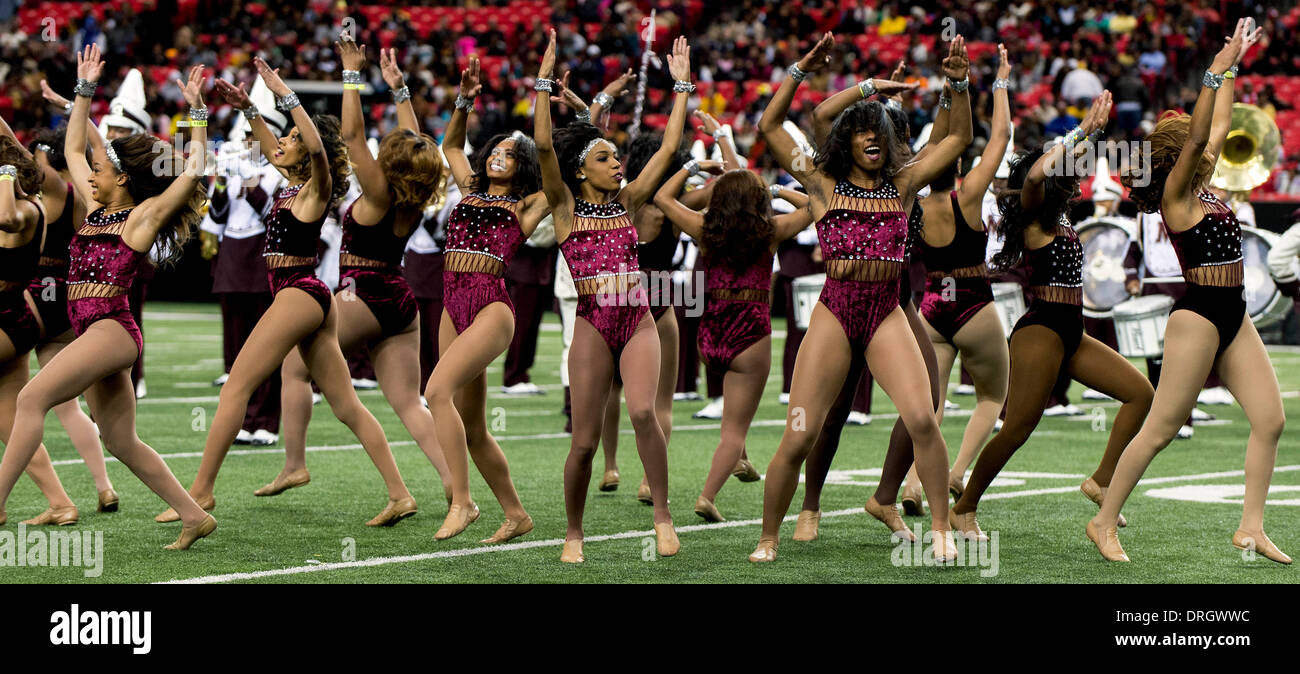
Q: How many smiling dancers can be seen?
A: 4